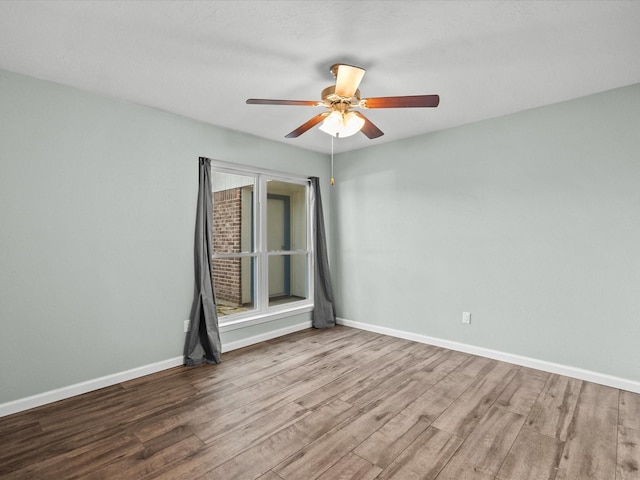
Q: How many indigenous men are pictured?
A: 0